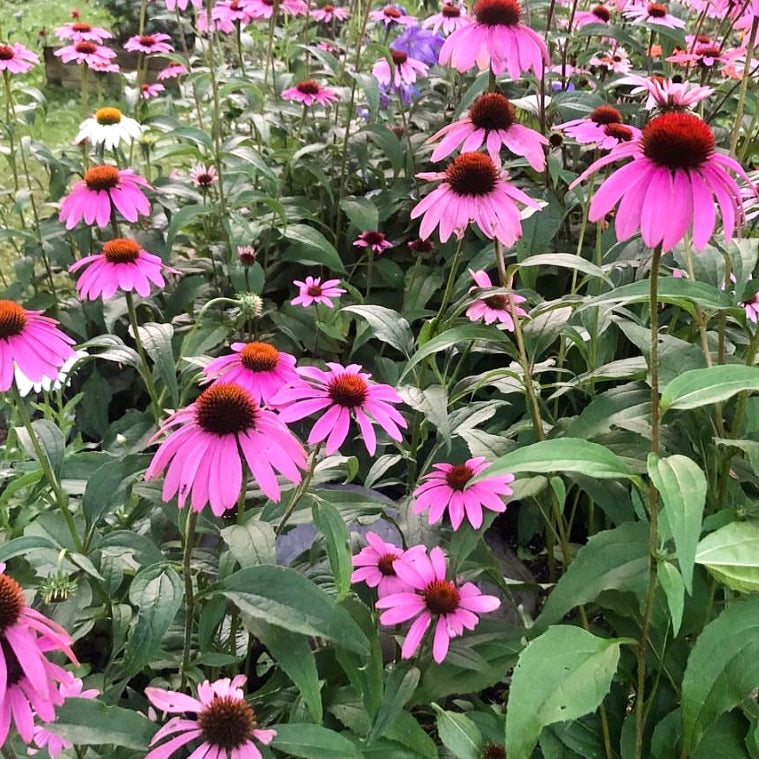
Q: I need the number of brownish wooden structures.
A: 1